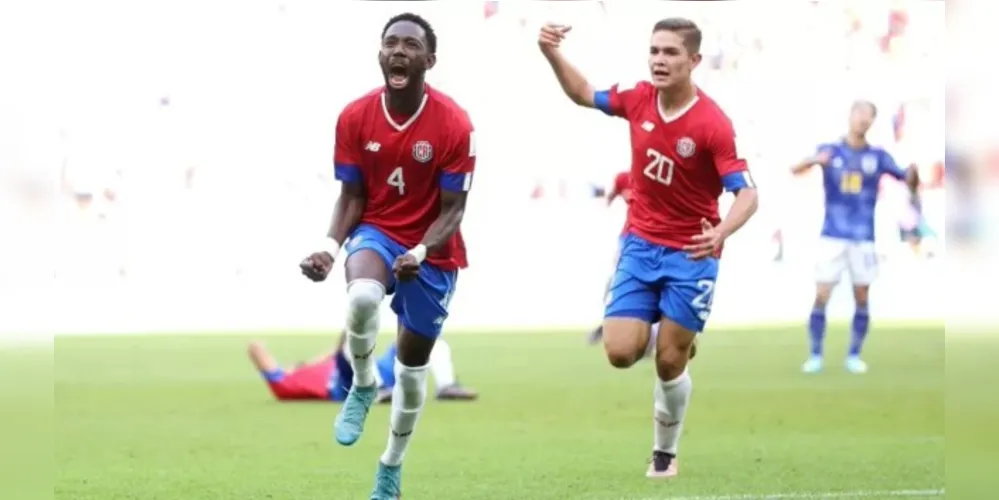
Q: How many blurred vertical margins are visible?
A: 2